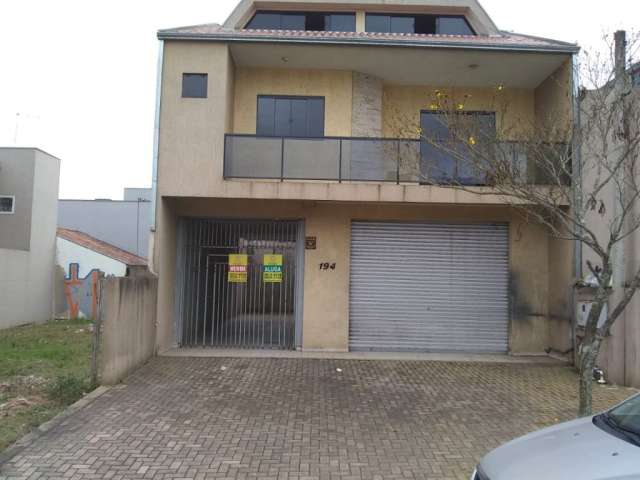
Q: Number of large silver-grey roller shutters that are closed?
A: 1